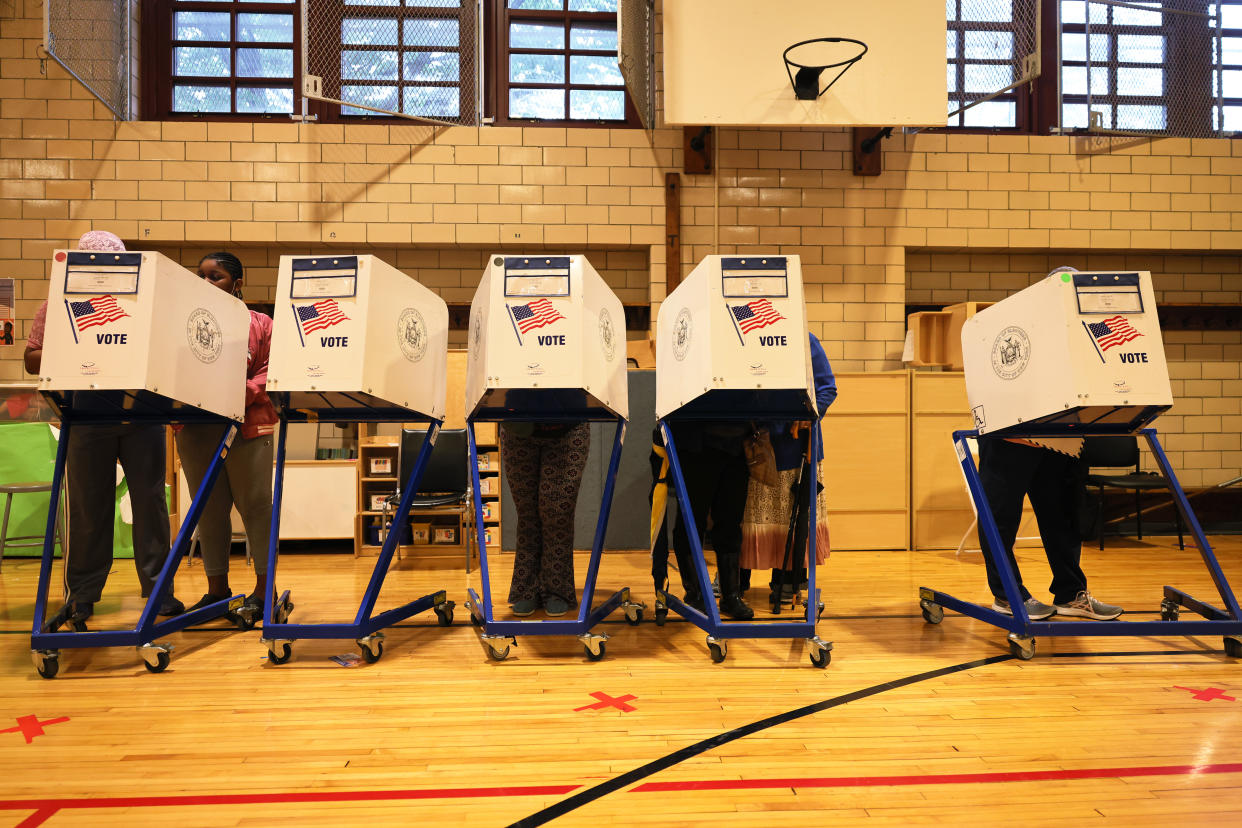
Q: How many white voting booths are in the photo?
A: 5